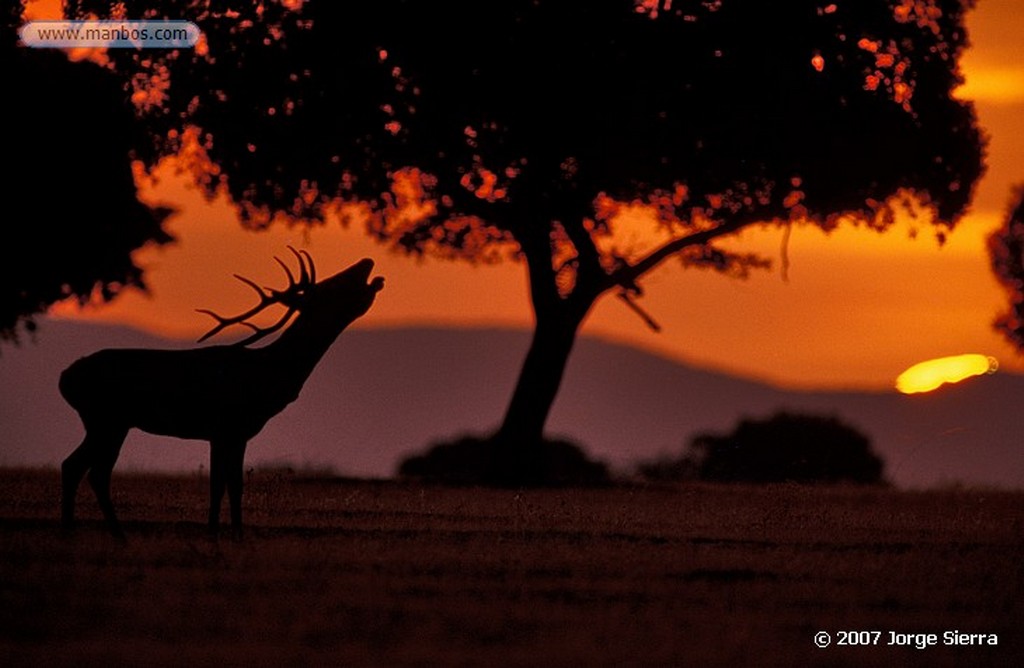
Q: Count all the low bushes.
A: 2